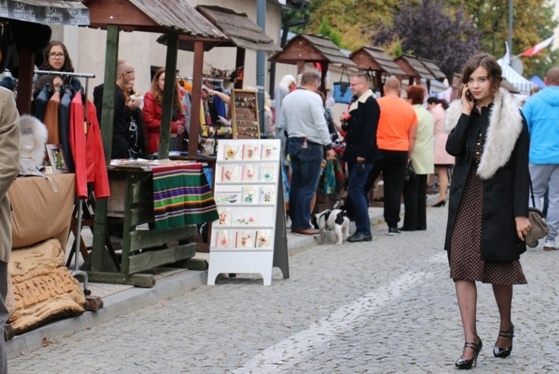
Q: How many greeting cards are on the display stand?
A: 14